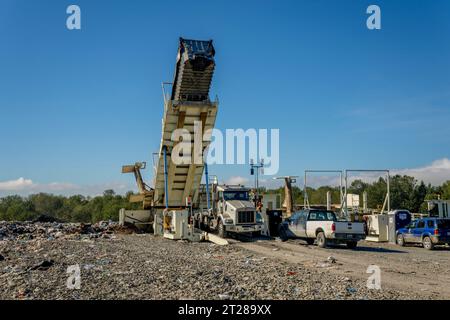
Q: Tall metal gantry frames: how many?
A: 2